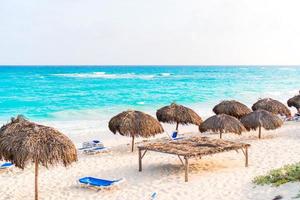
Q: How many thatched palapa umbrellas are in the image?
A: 8